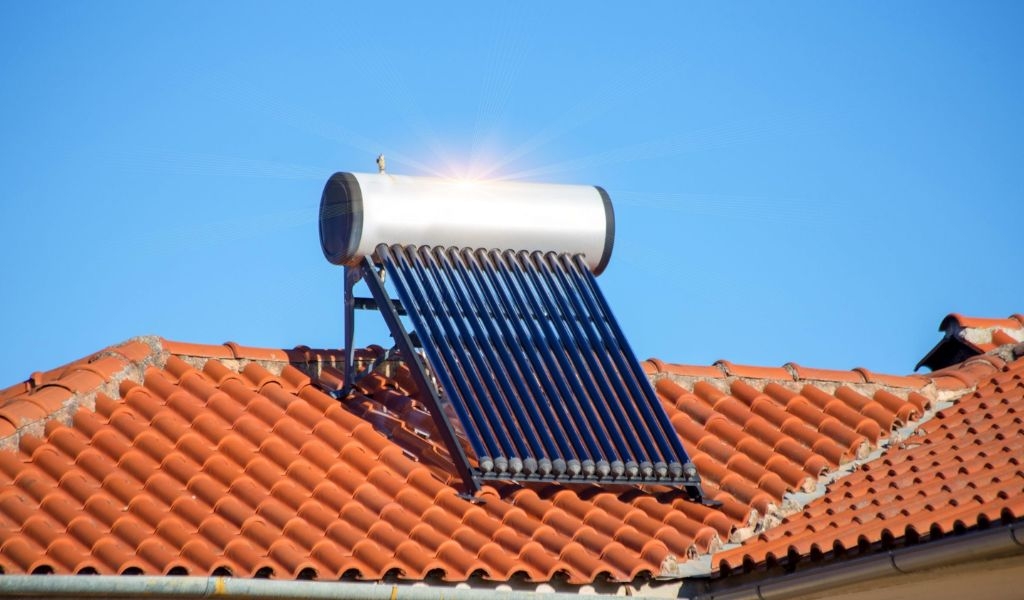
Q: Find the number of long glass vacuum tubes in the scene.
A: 15